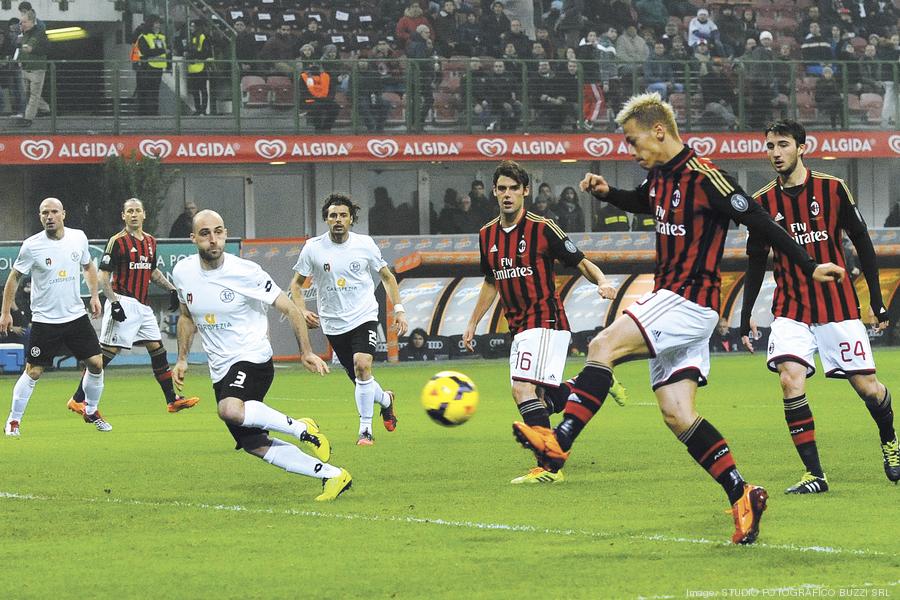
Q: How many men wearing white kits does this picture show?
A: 3